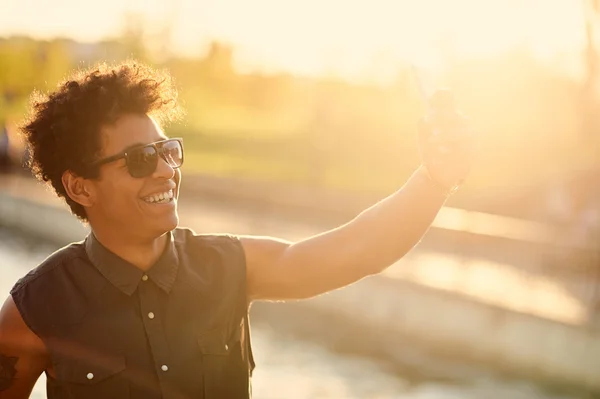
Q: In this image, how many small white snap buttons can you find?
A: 5